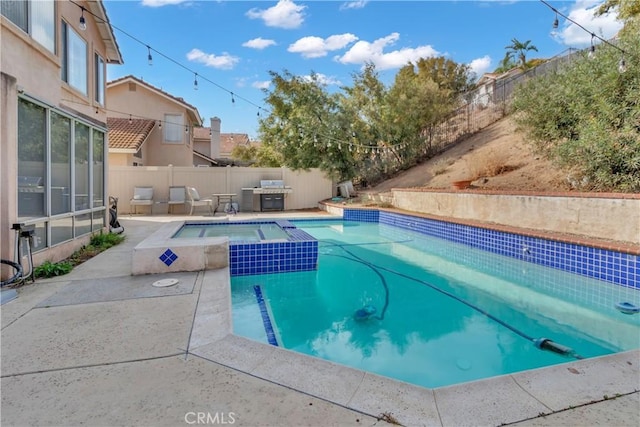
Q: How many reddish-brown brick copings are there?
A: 2